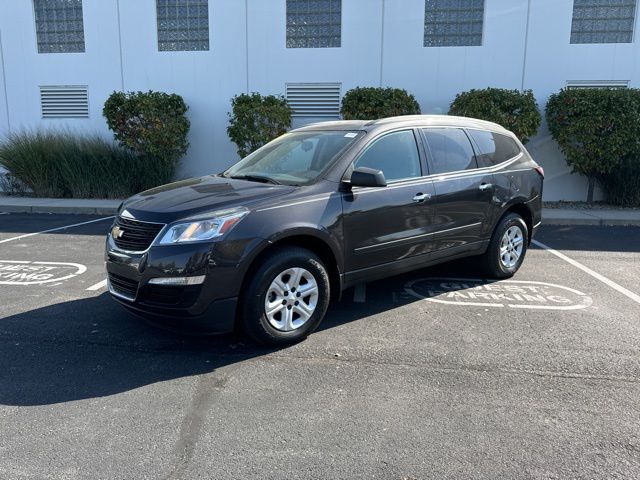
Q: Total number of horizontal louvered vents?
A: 3